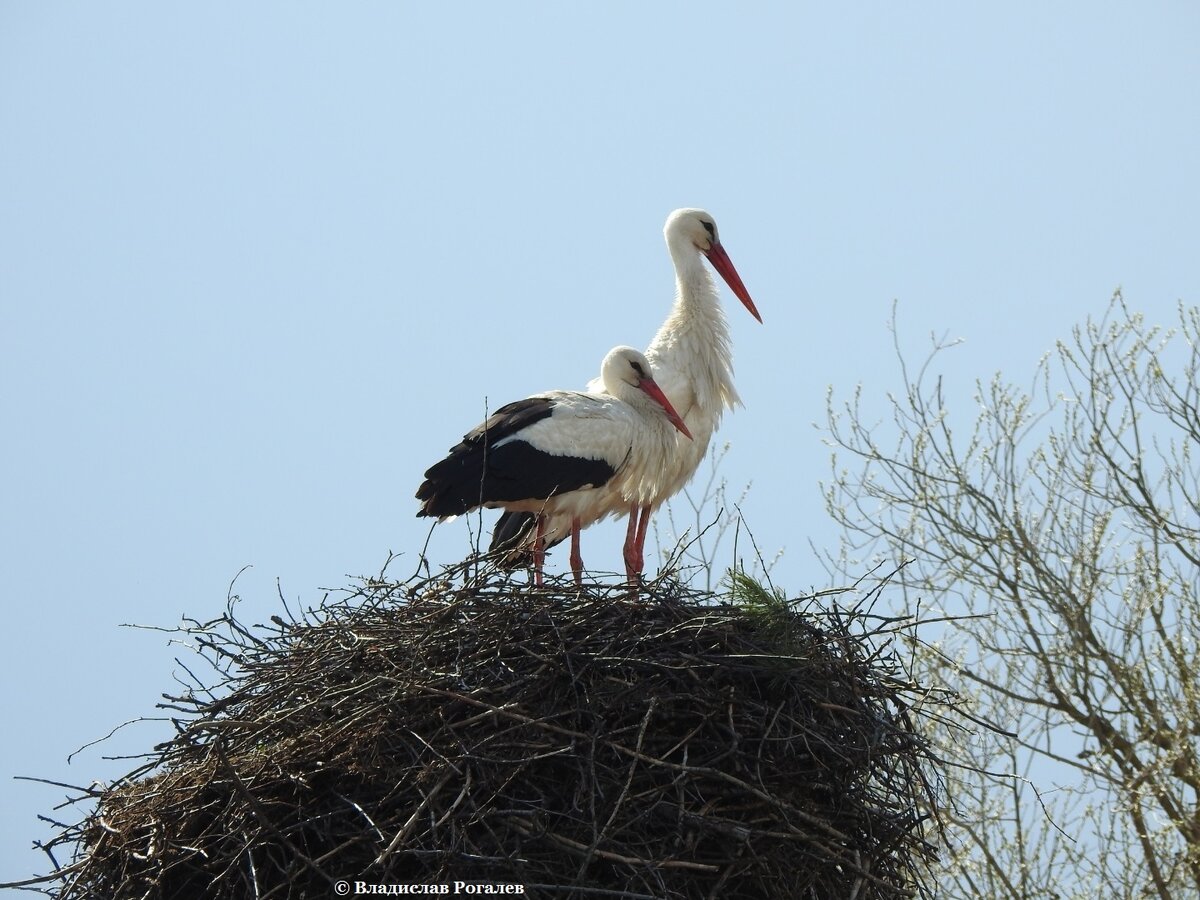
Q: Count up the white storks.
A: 2